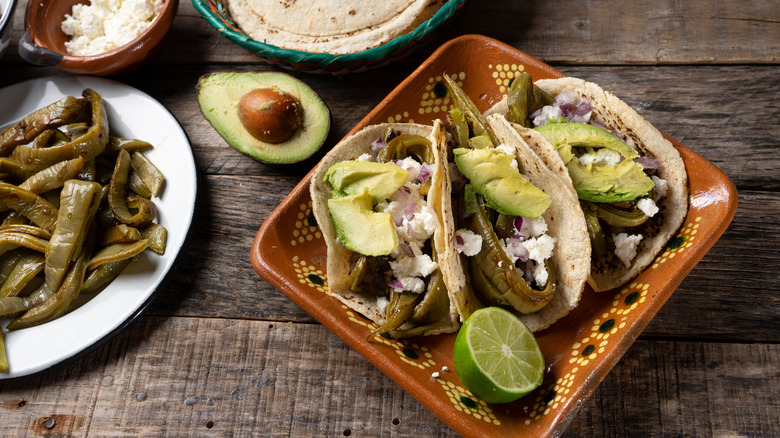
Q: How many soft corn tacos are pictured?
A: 3